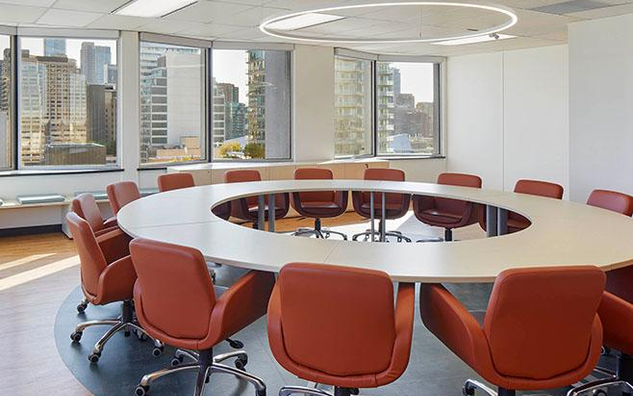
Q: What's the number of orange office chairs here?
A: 14